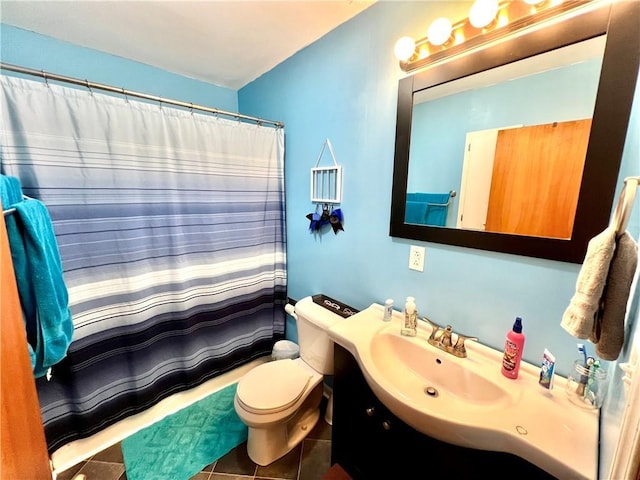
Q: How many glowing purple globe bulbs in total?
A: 0